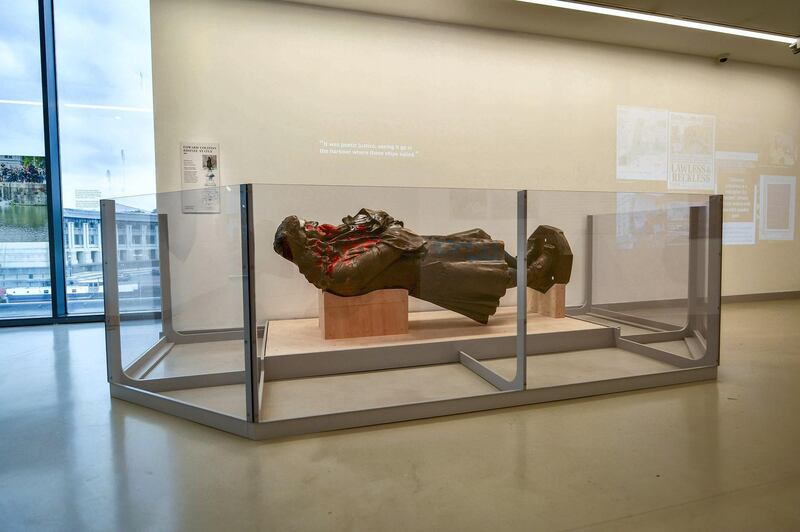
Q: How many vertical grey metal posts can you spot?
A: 7